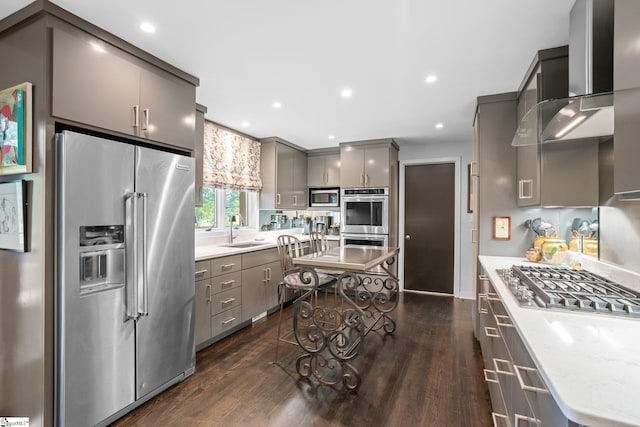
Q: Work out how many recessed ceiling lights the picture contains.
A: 7